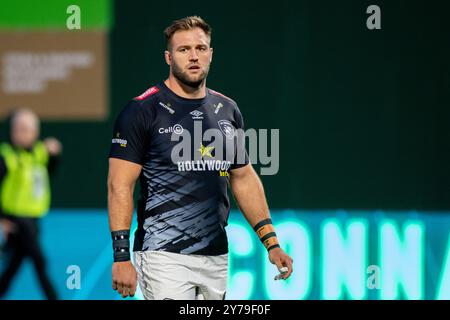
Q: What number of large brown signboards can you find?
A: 1